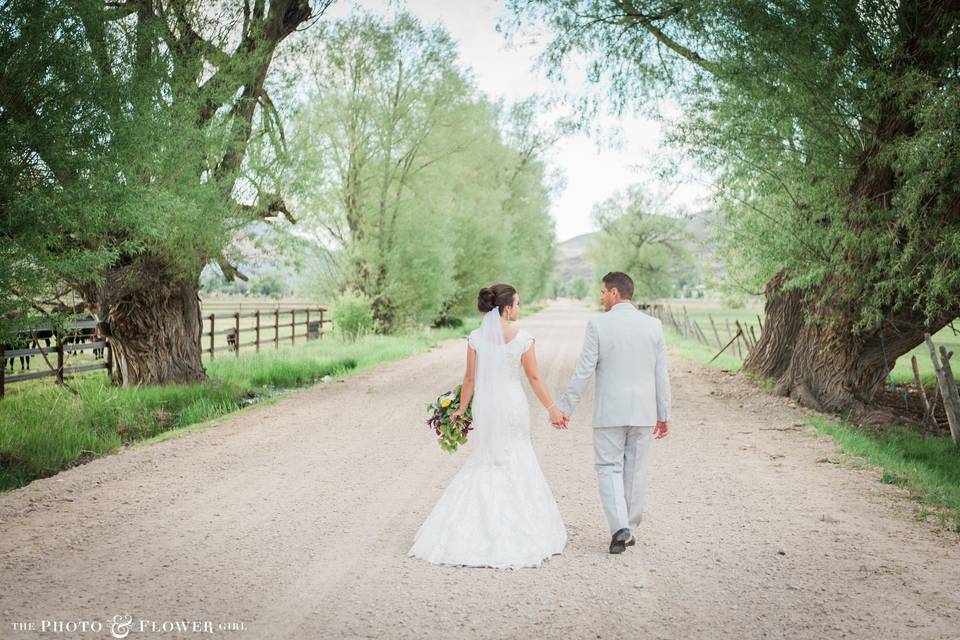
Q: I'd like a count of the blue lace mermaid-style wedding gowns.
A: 0